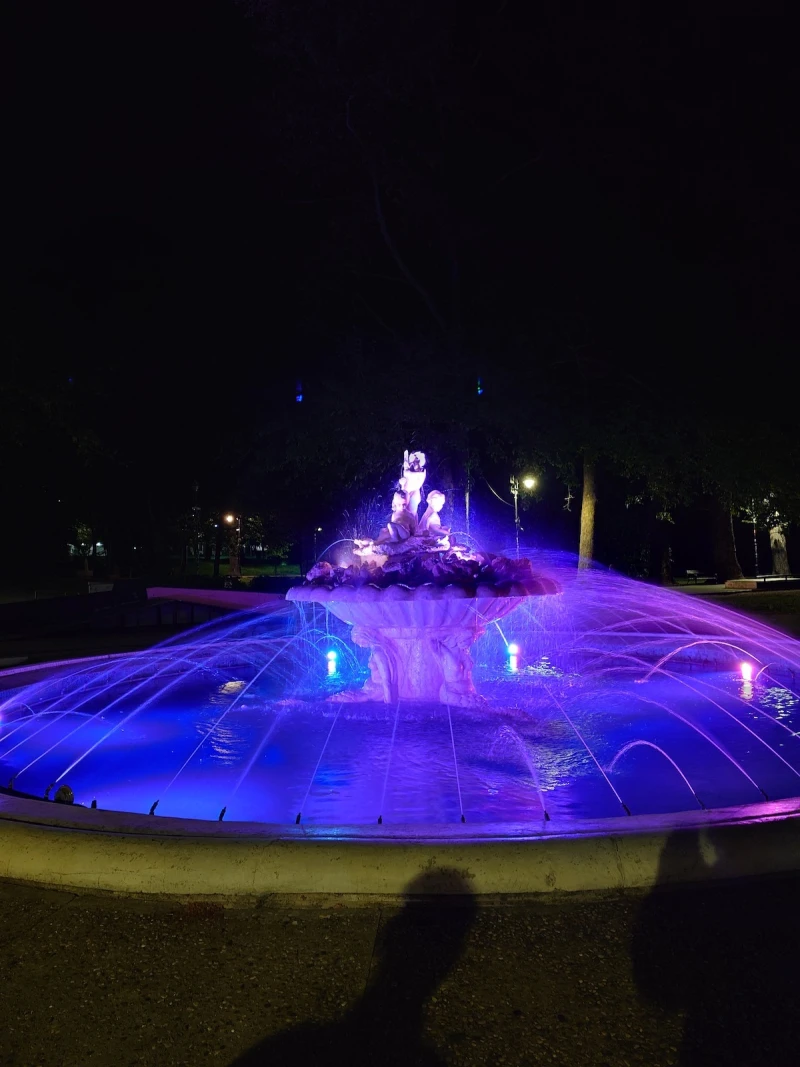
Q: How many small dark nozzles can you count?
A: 12